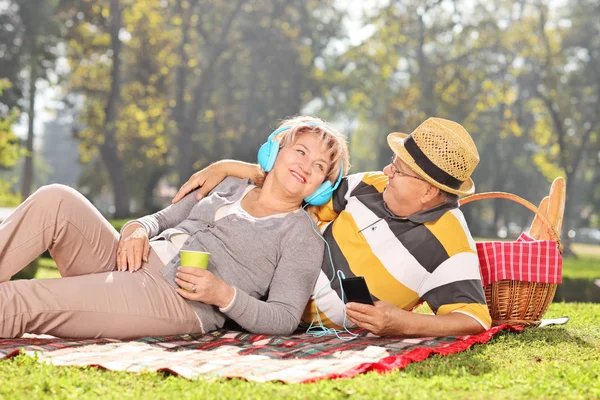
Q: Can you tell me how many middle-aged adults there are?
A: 2